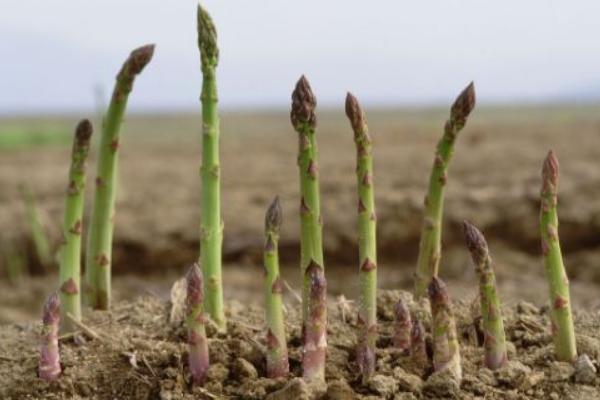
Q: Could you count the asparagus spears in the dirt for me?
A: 15